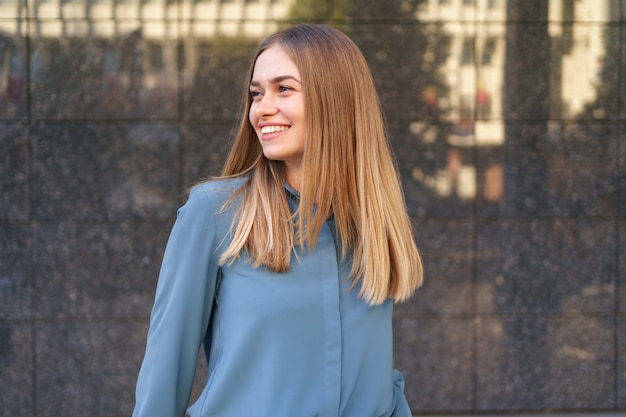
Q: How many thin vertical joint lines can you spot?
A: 4